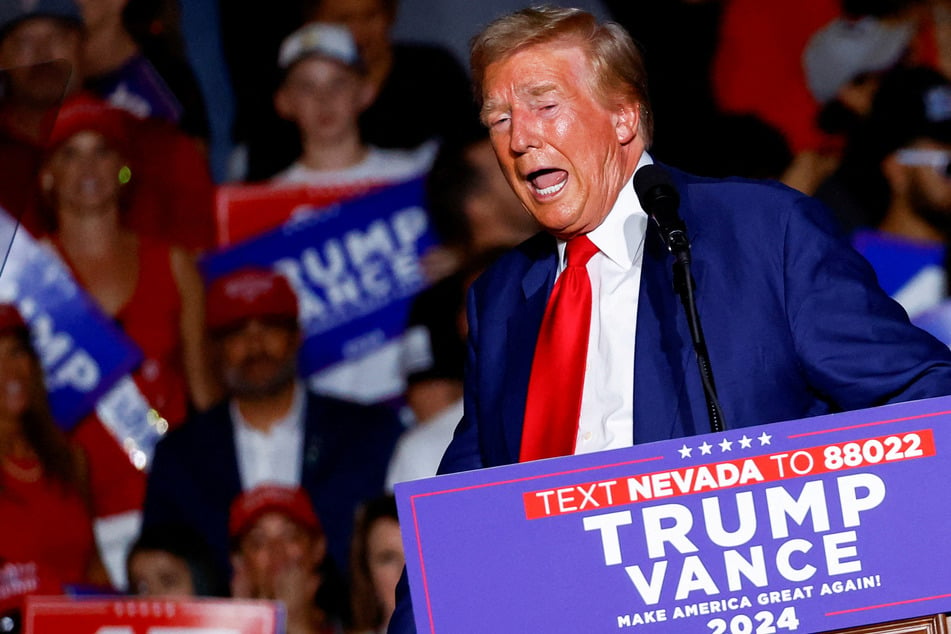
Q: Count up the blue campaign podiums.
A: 1